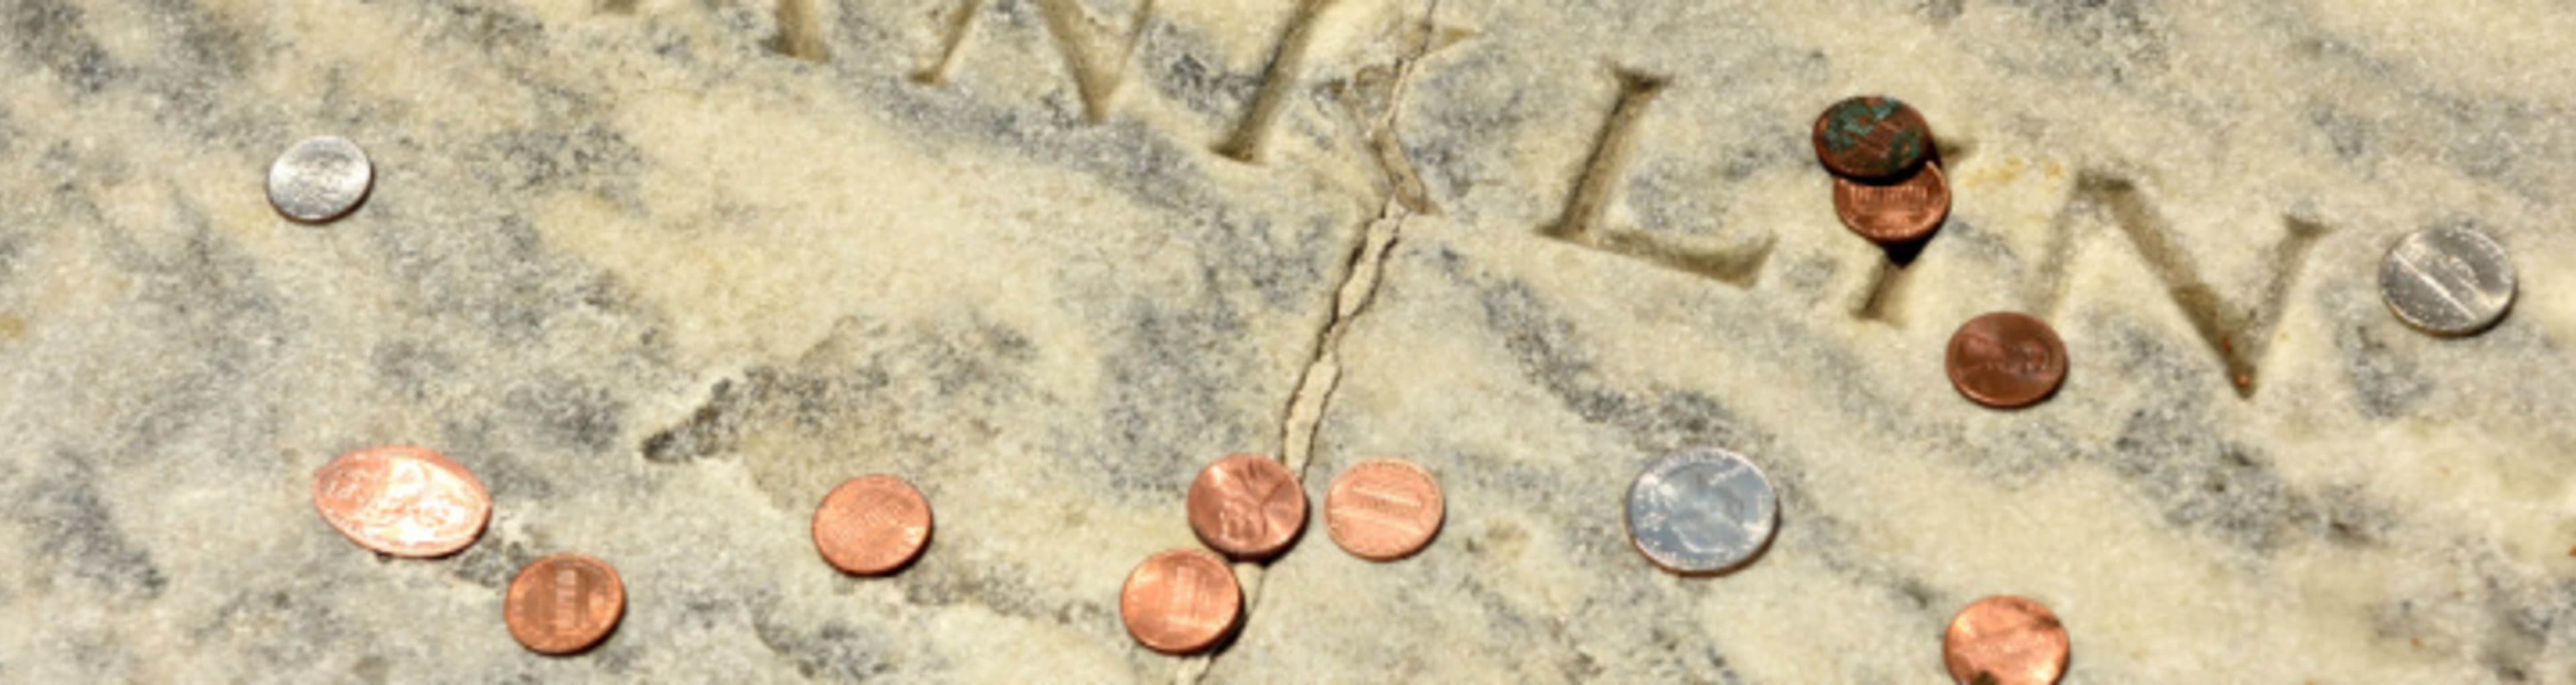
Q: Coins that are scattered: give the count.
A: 13